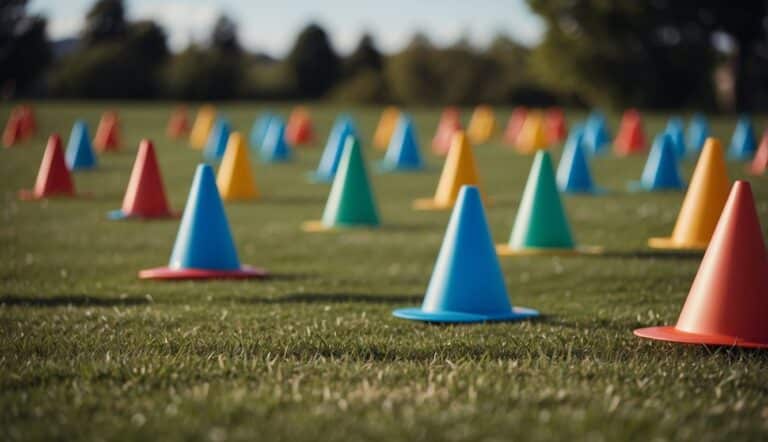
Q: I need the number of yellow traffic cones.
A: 7